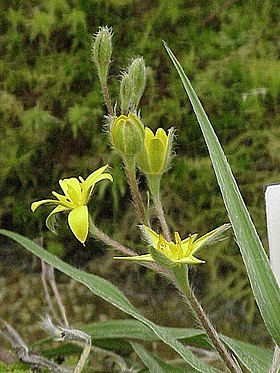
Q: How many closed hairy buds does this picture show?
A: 3